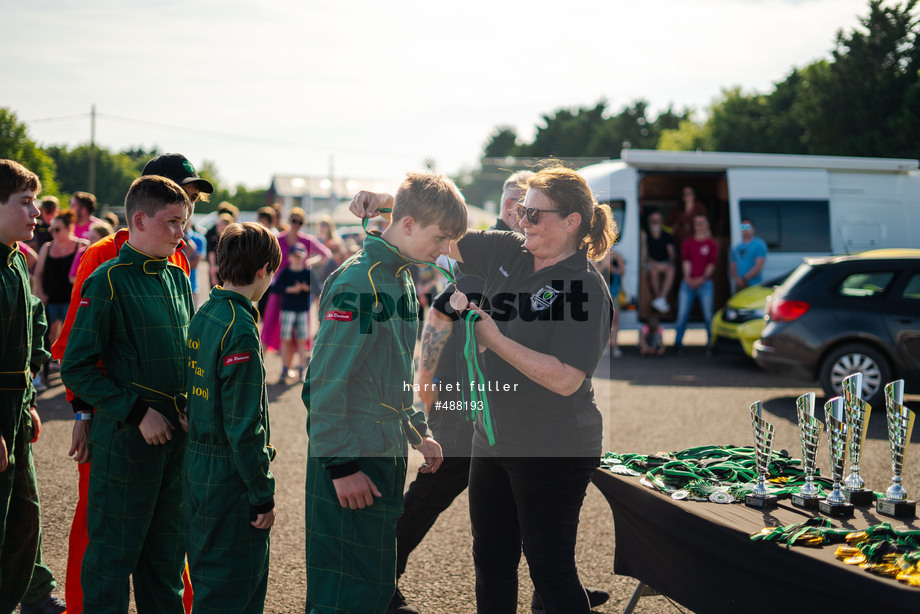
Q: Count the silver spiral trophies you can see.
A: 5